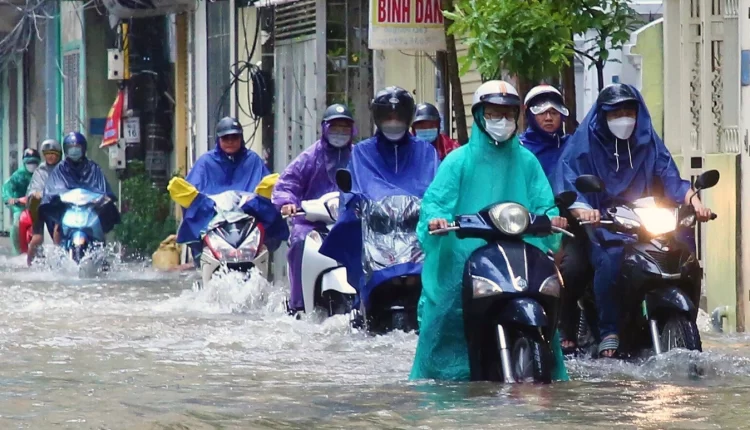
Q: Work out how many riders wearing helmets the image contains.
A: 10